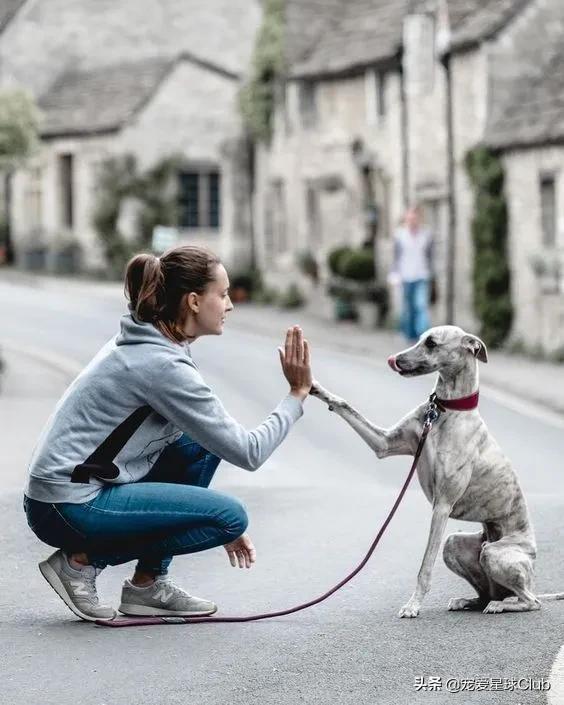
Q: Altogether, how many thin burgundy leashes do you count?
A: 1